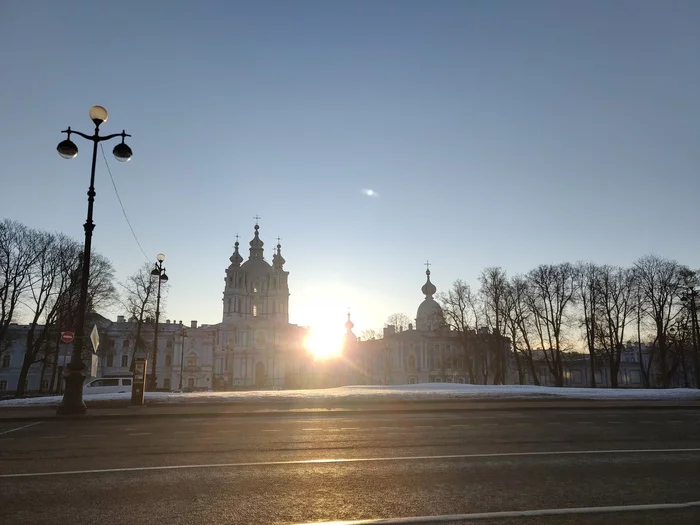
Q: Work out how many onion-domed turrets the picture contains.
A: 5